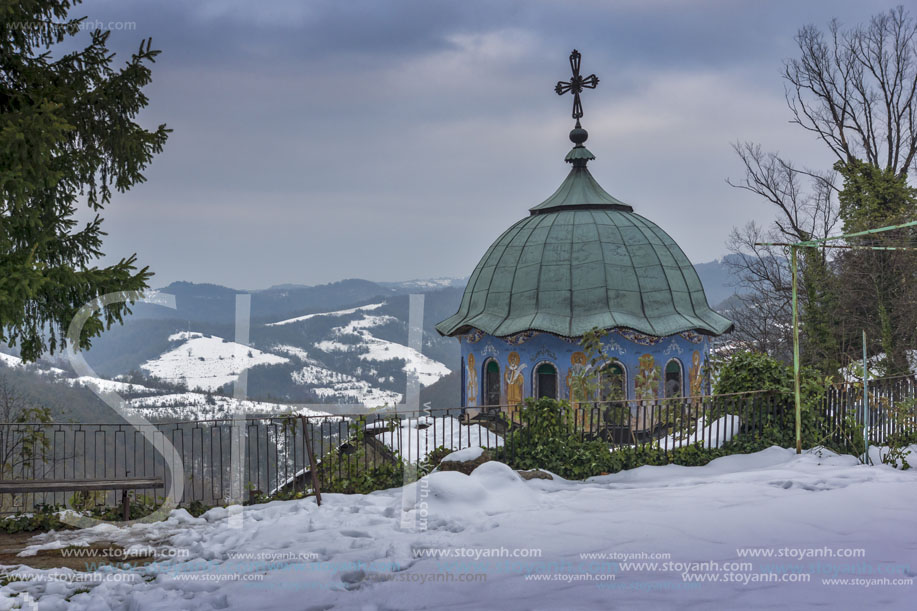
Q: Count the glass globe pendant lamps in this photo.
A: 0